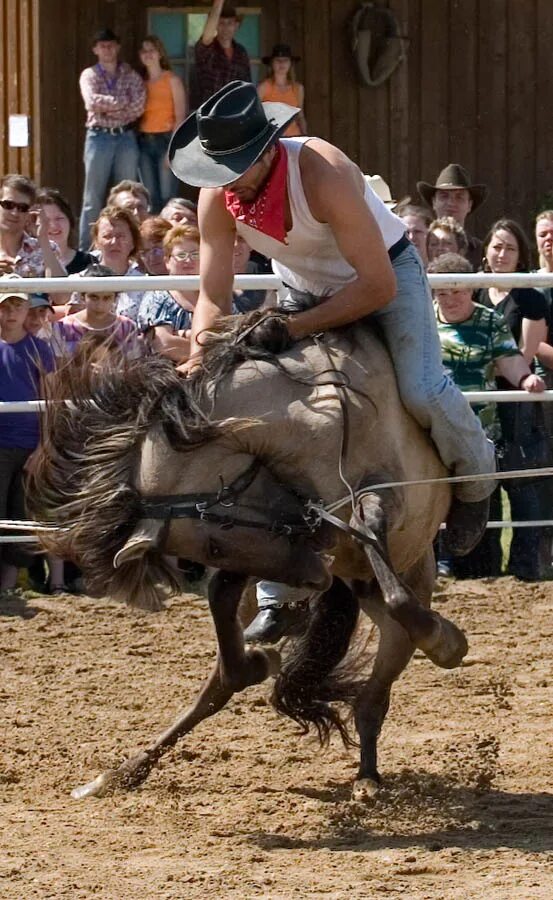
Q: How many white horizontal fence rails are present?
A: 3